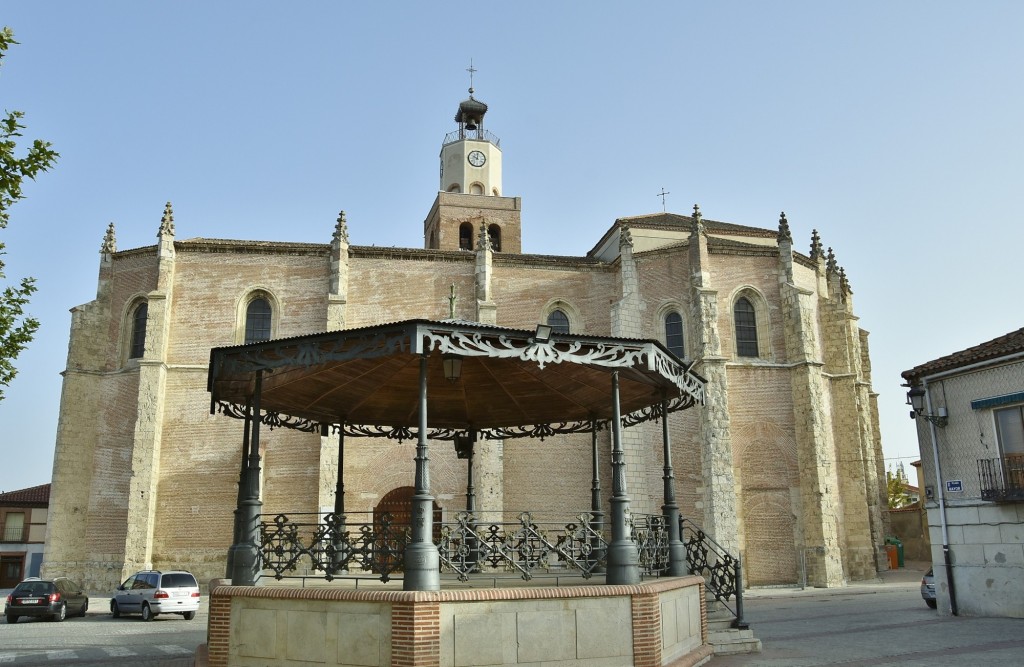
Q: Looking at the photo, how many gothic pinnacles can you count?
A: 10